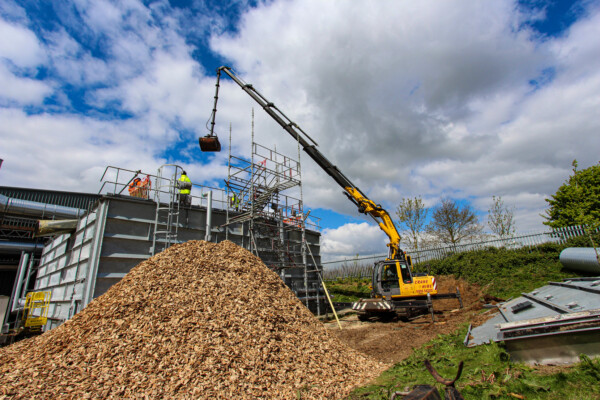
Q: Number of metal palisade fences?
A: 1